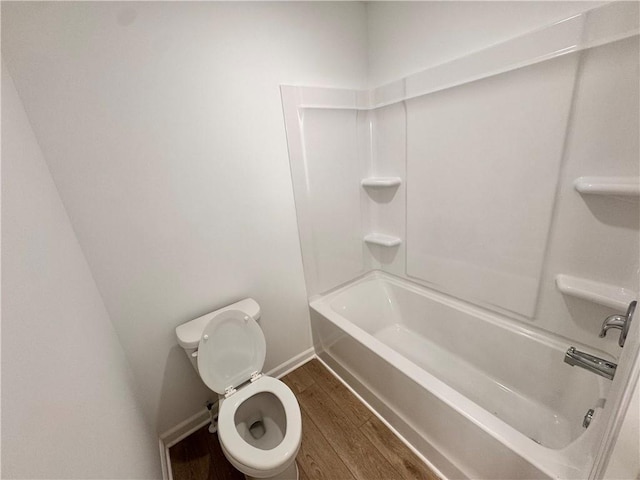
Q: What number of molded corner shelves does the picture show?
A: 4